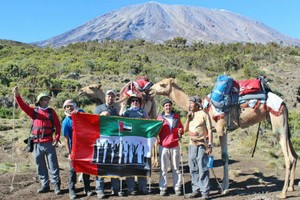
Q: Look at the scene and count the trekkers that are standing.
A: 6